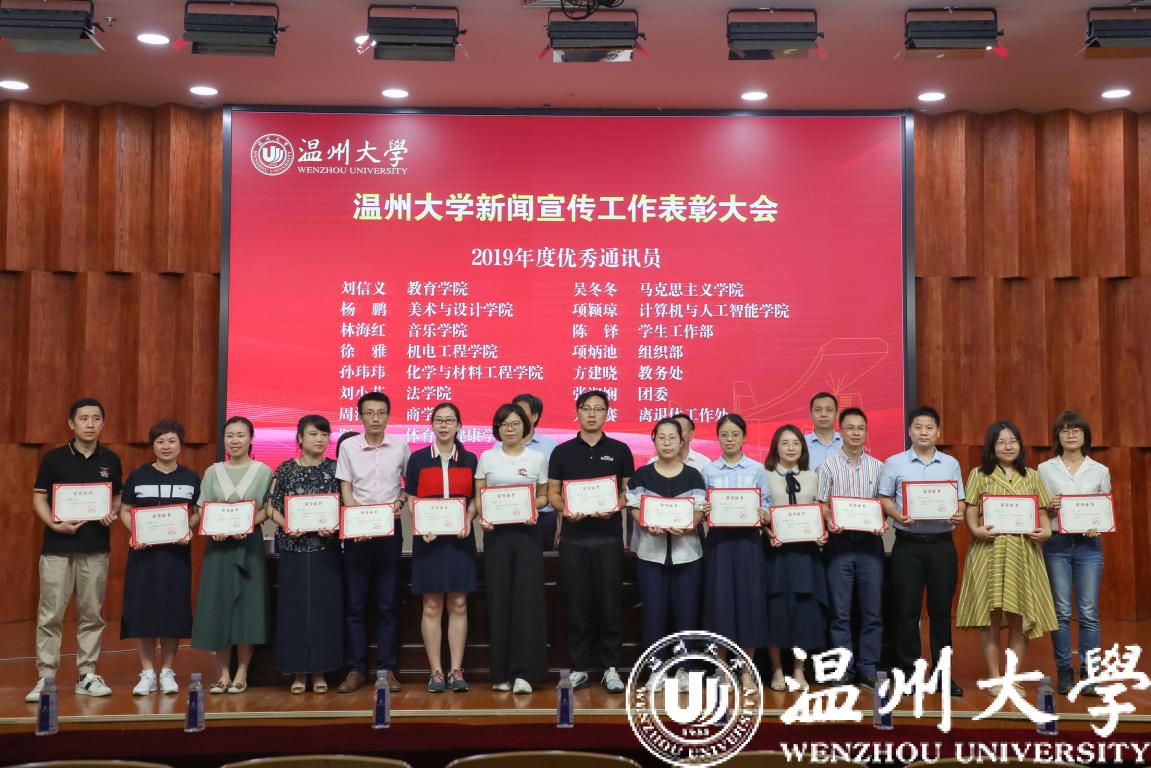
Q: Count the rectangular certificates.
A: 15